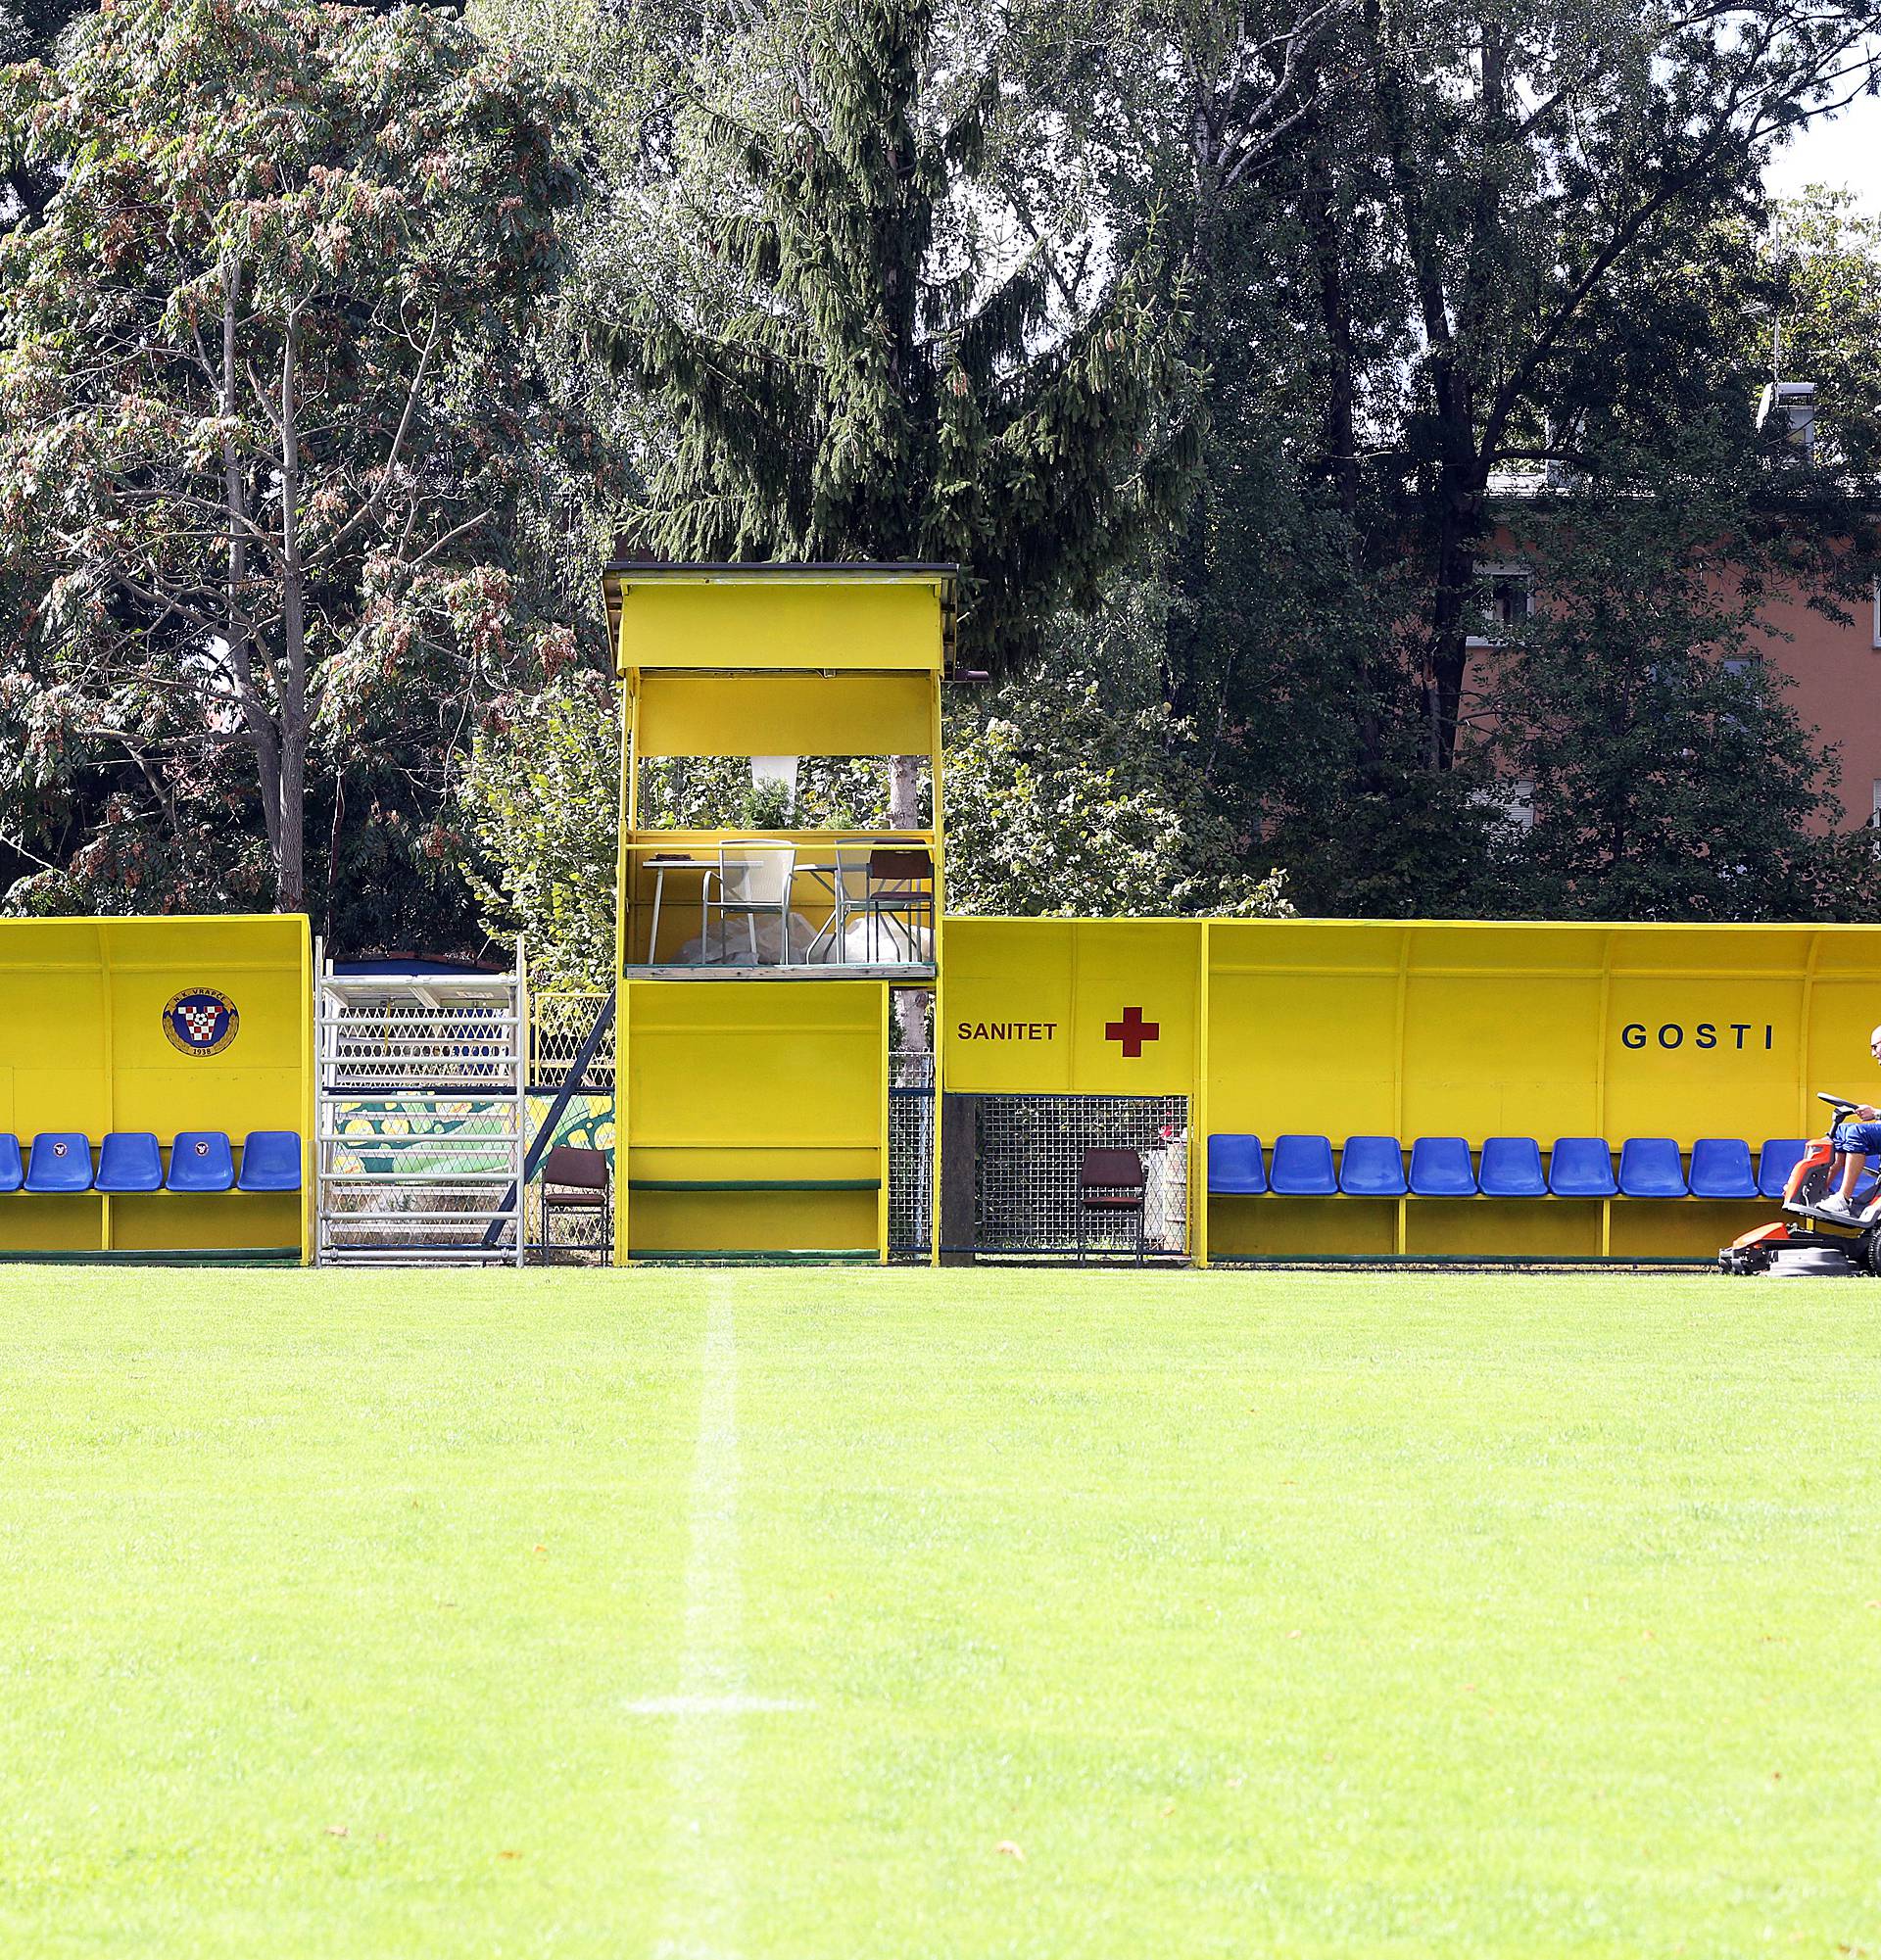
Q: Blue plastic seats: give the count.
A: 14